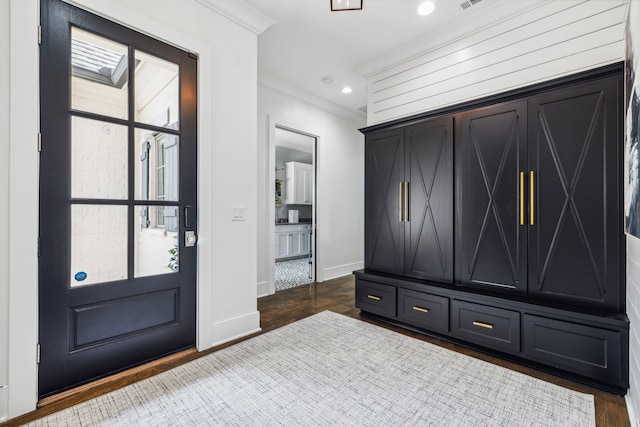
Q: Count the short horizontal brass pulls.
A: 3